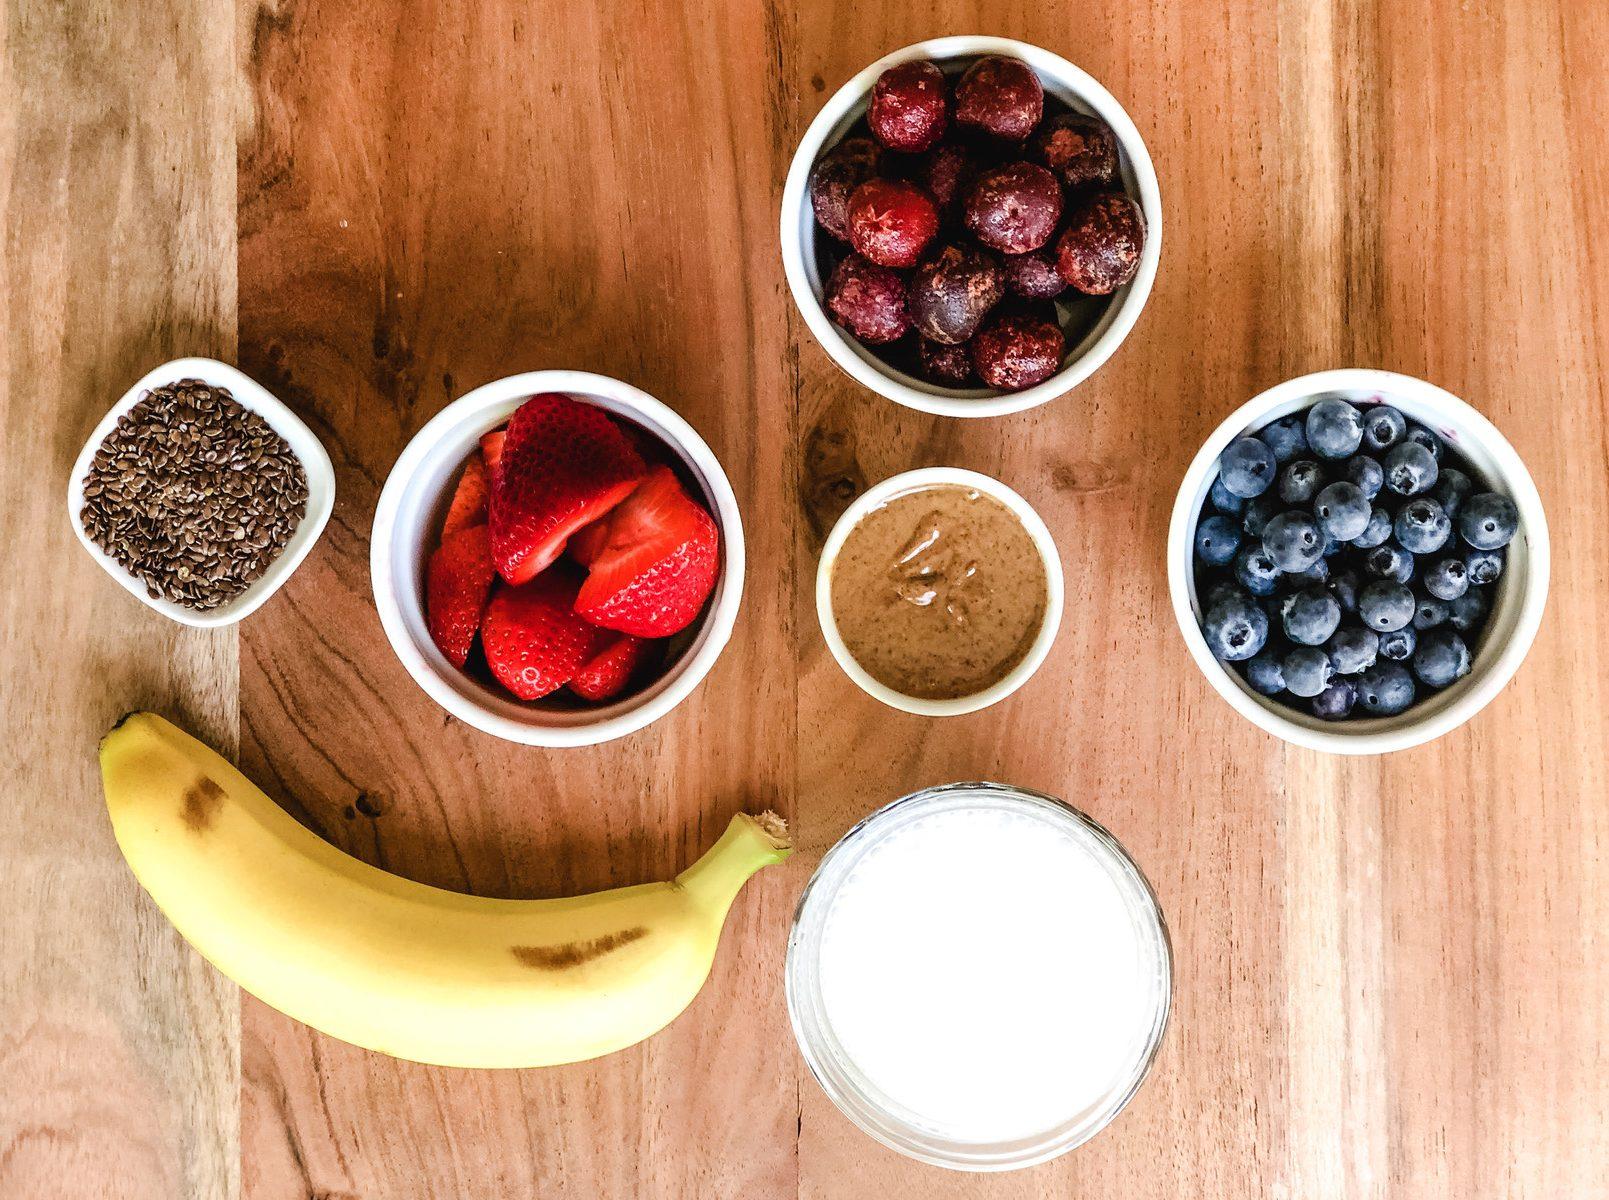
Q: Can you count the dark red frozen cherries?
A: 13